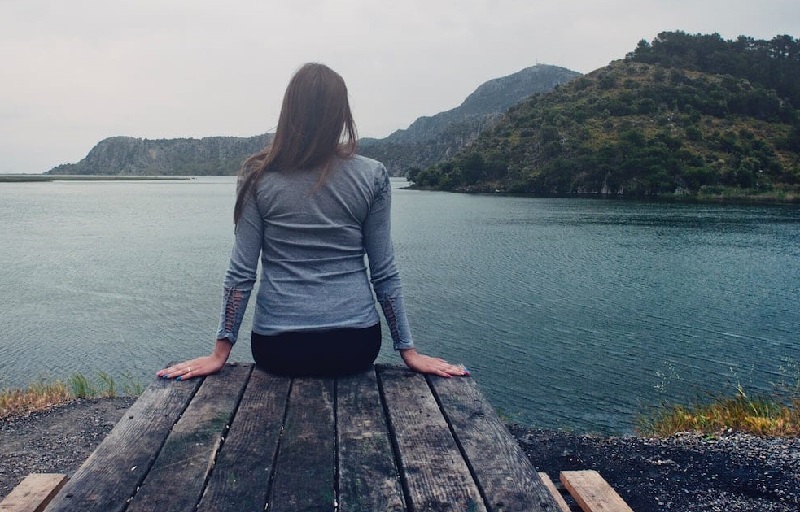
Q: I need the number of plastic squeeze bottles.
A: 0